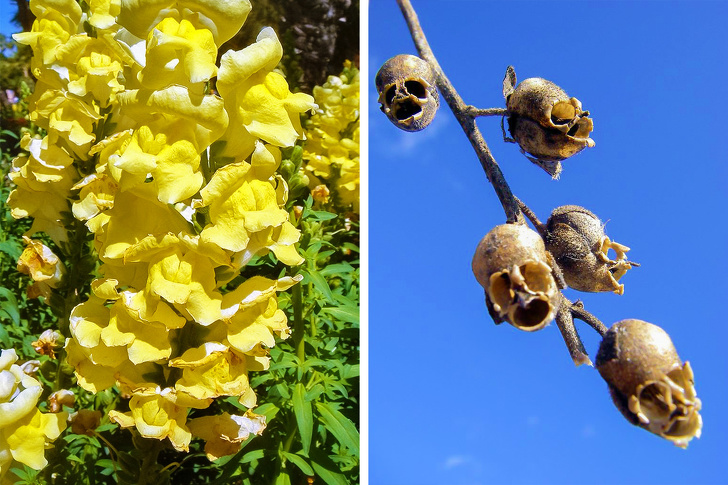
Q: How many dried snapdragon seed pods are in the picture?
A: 5